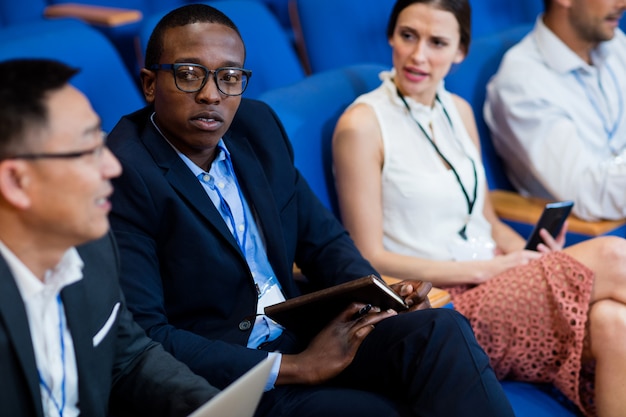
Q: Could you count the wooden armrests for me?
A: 3